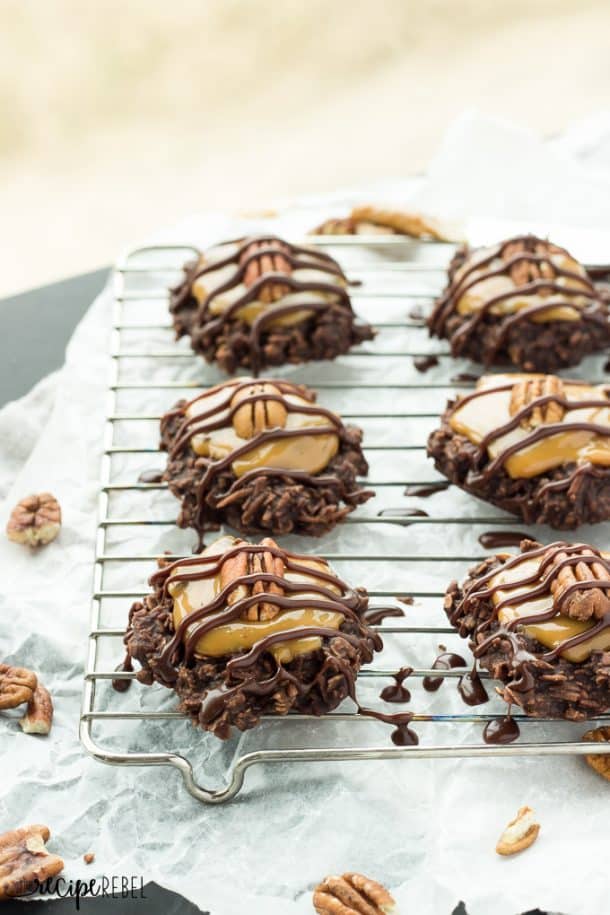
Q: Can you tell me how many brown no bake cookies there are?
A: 6